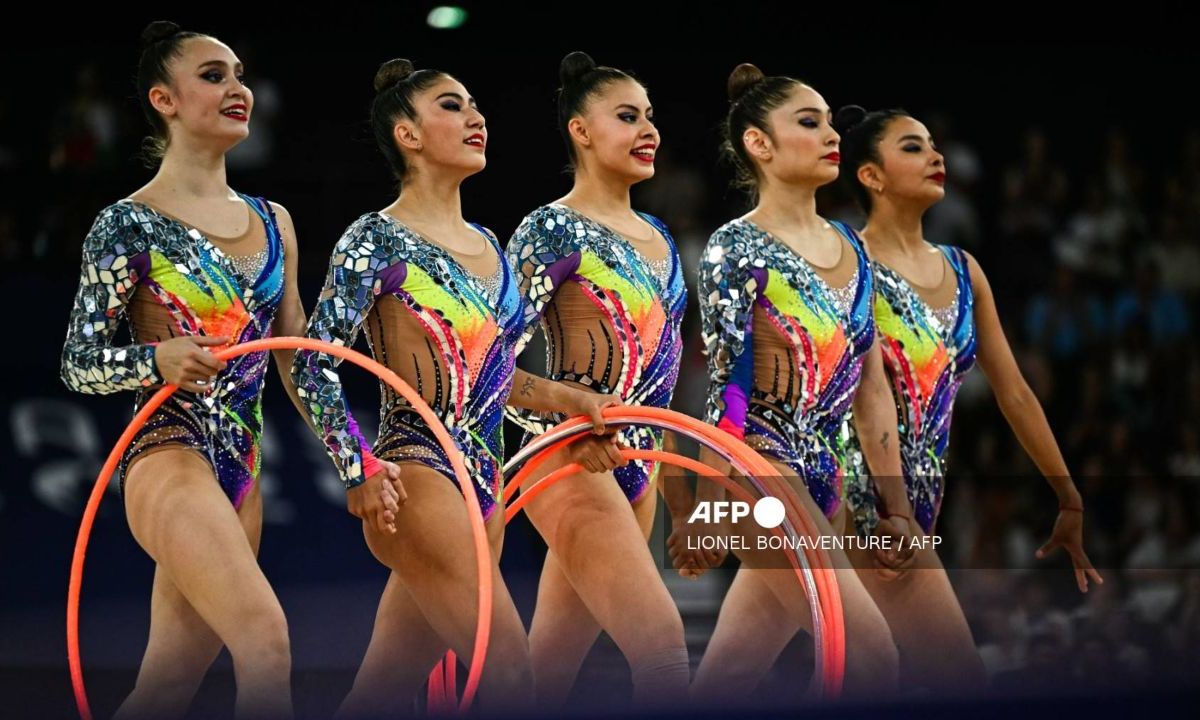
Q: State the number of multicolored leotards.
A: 5